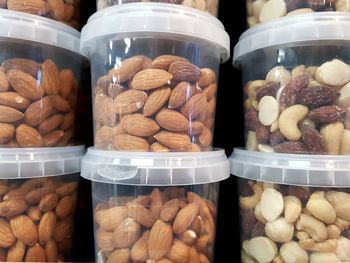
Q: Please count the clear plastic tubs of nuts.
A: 9